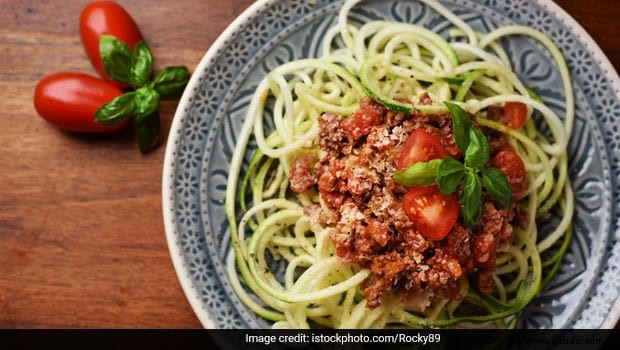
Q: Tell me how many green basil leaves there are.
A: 12